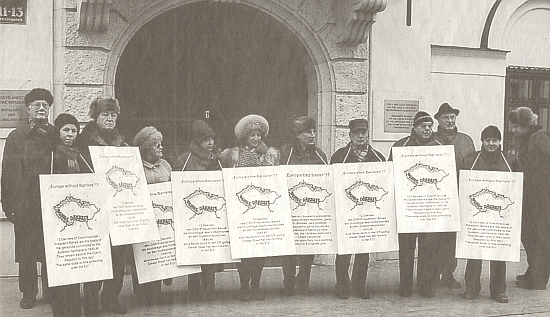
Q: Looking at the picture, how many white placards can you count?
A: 9